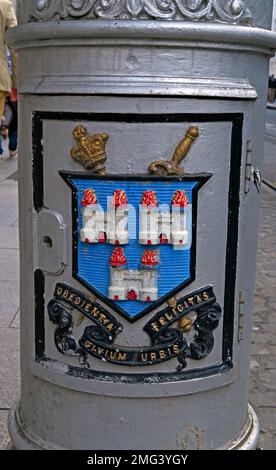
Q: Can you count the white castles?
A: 3